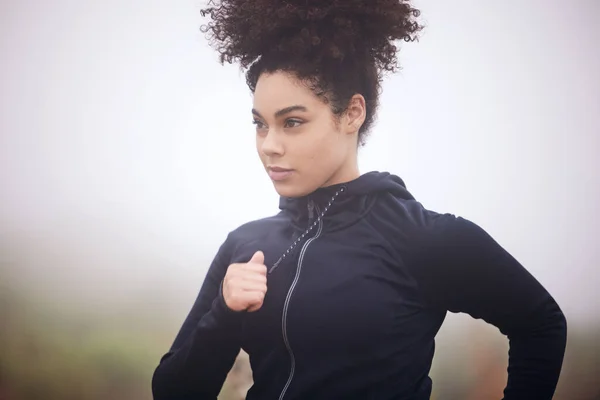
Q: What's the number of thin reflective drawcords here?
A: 1